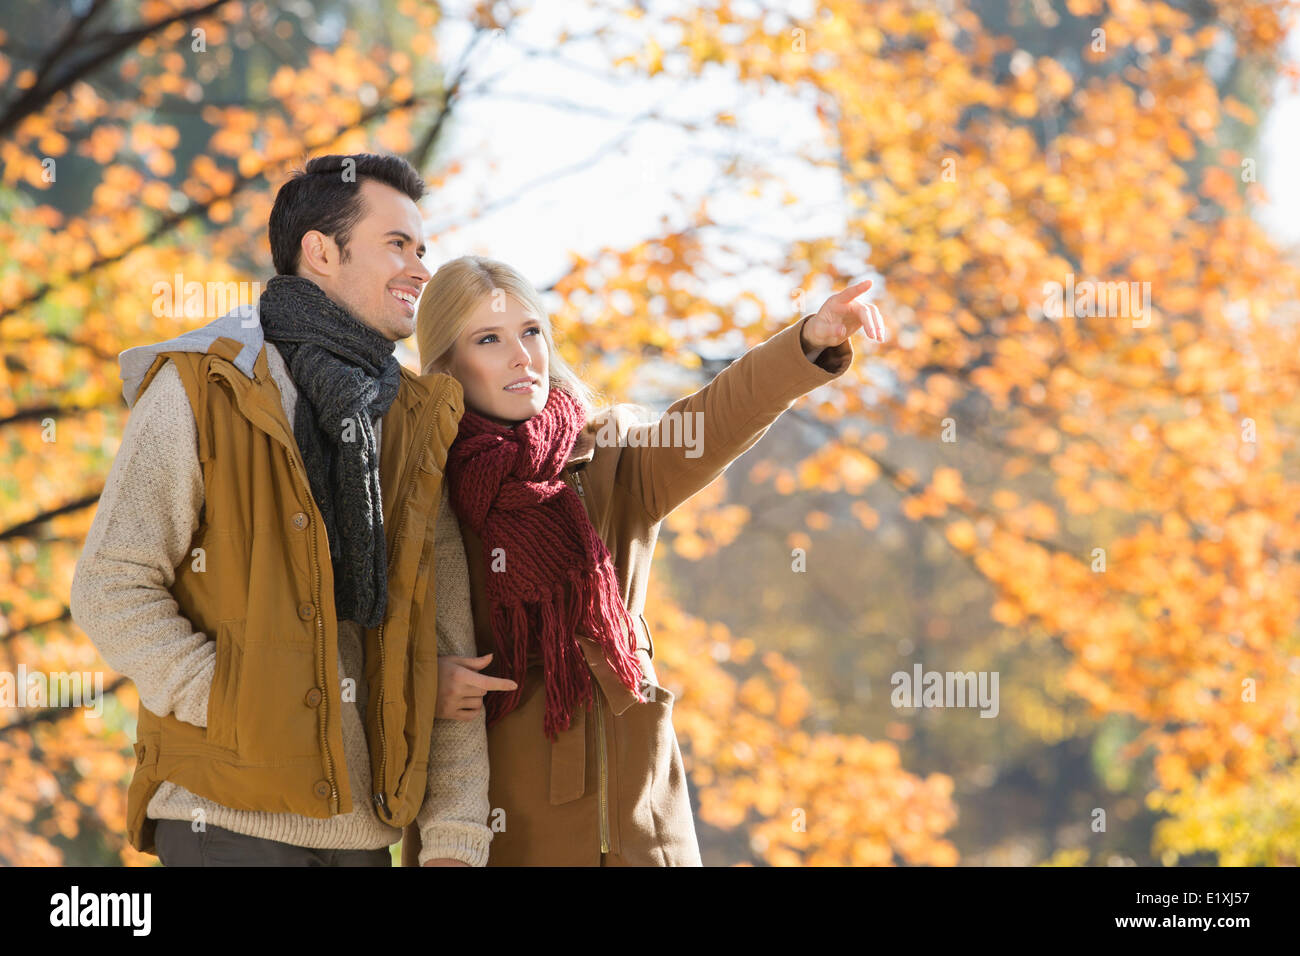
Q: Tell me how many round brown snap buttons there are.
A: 4